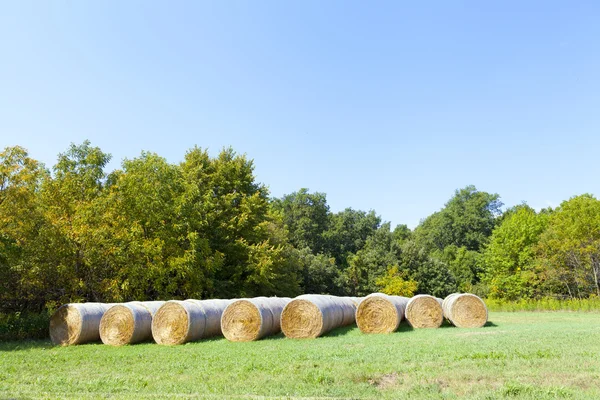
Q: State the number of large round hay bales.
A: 8